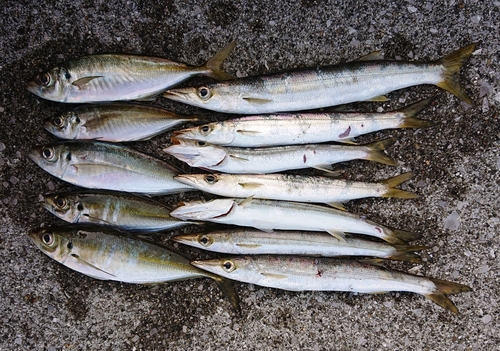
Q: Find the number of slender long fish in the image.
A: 7